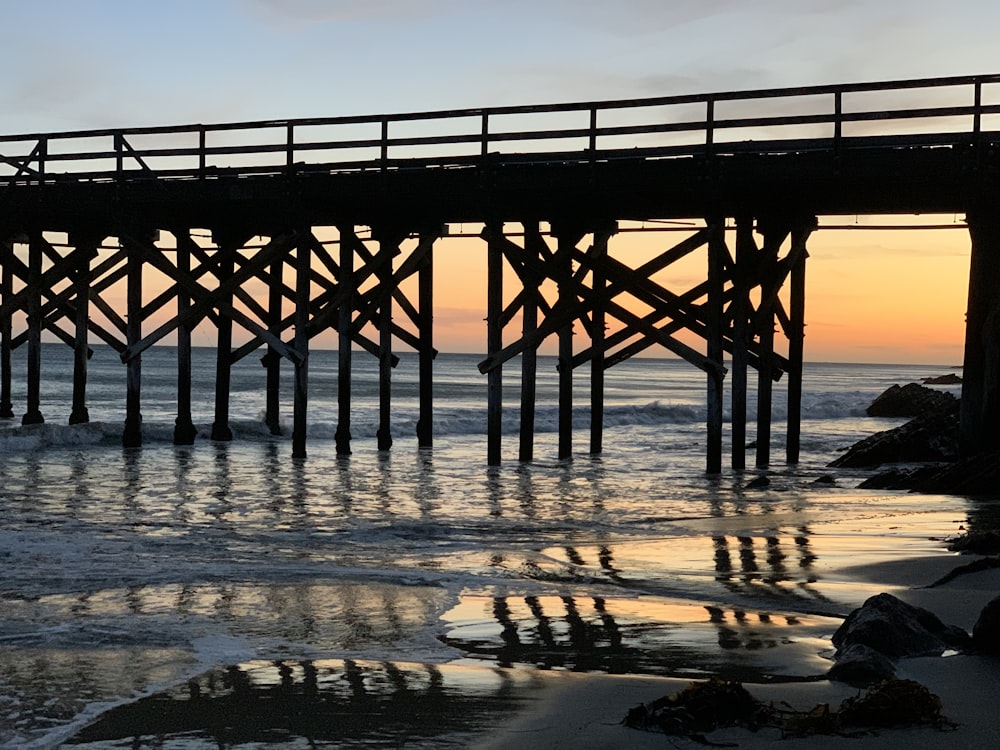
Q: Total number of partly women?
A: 0